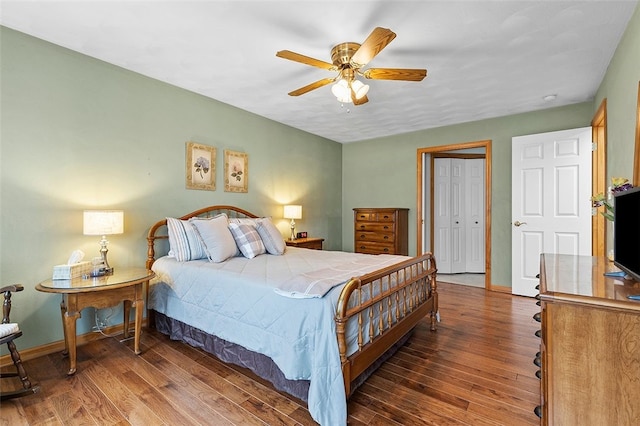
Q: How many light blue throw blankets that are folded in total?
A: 1